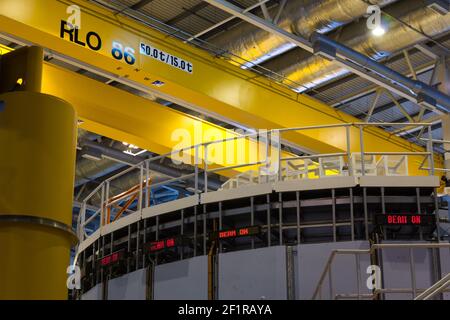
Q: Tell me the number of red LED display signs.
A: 4